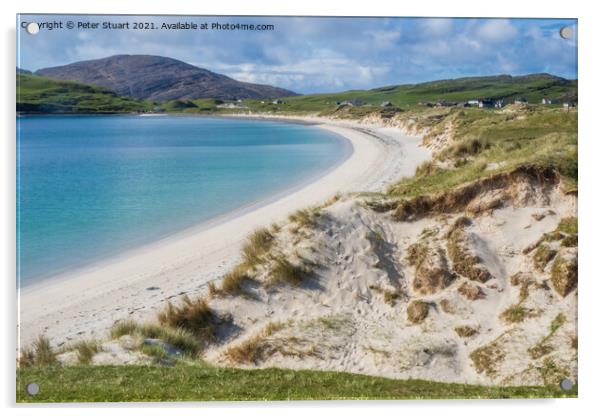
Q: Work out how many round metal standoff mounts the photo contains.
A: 4